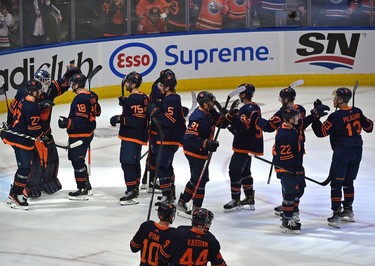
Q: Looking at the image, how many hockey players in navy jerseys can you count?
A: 13